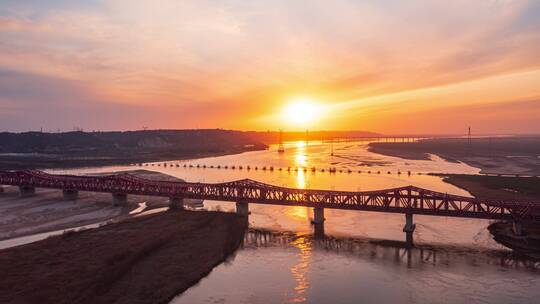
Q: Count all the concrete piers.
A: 8